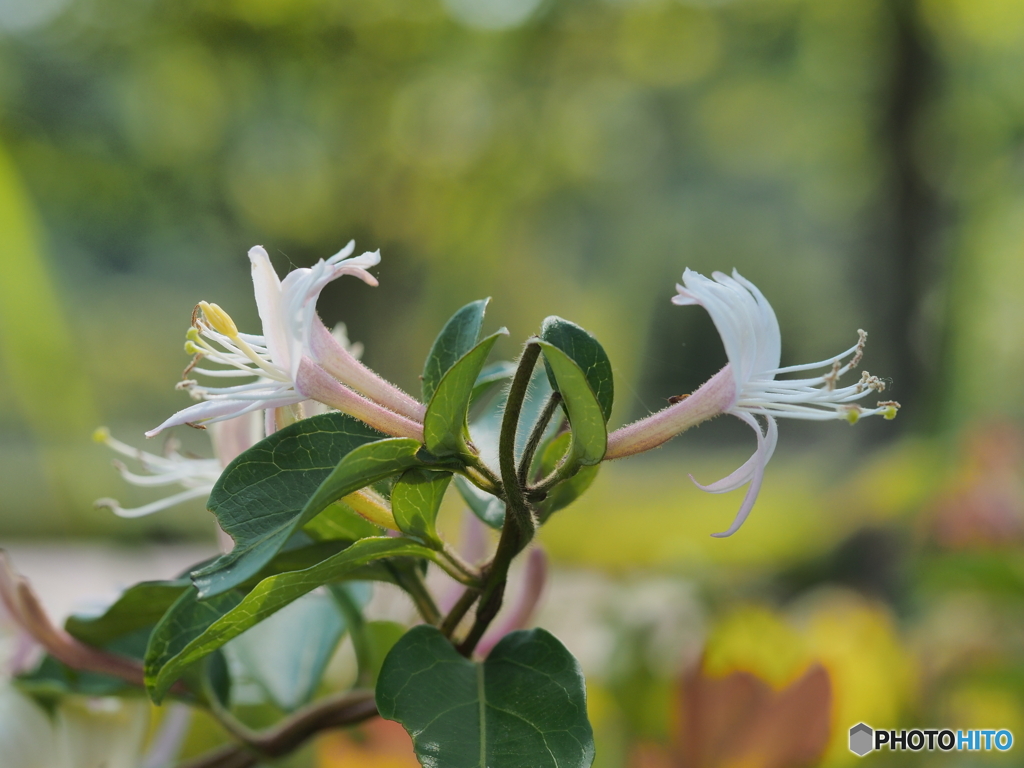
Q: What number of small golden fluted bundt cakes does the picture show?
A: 0